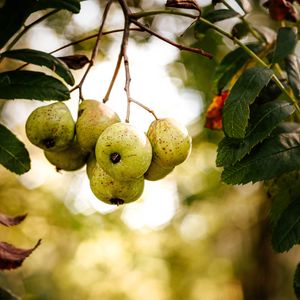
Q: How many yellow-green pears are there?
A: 7